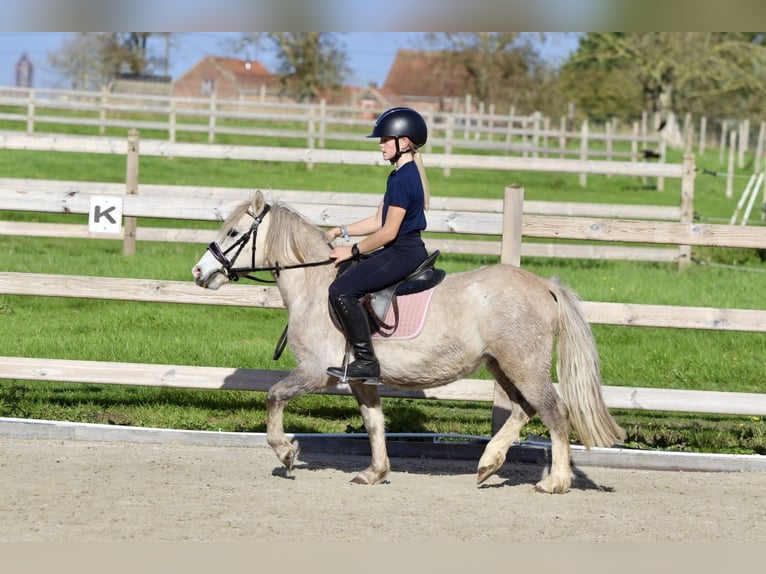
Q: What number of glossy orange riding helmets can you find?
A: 0